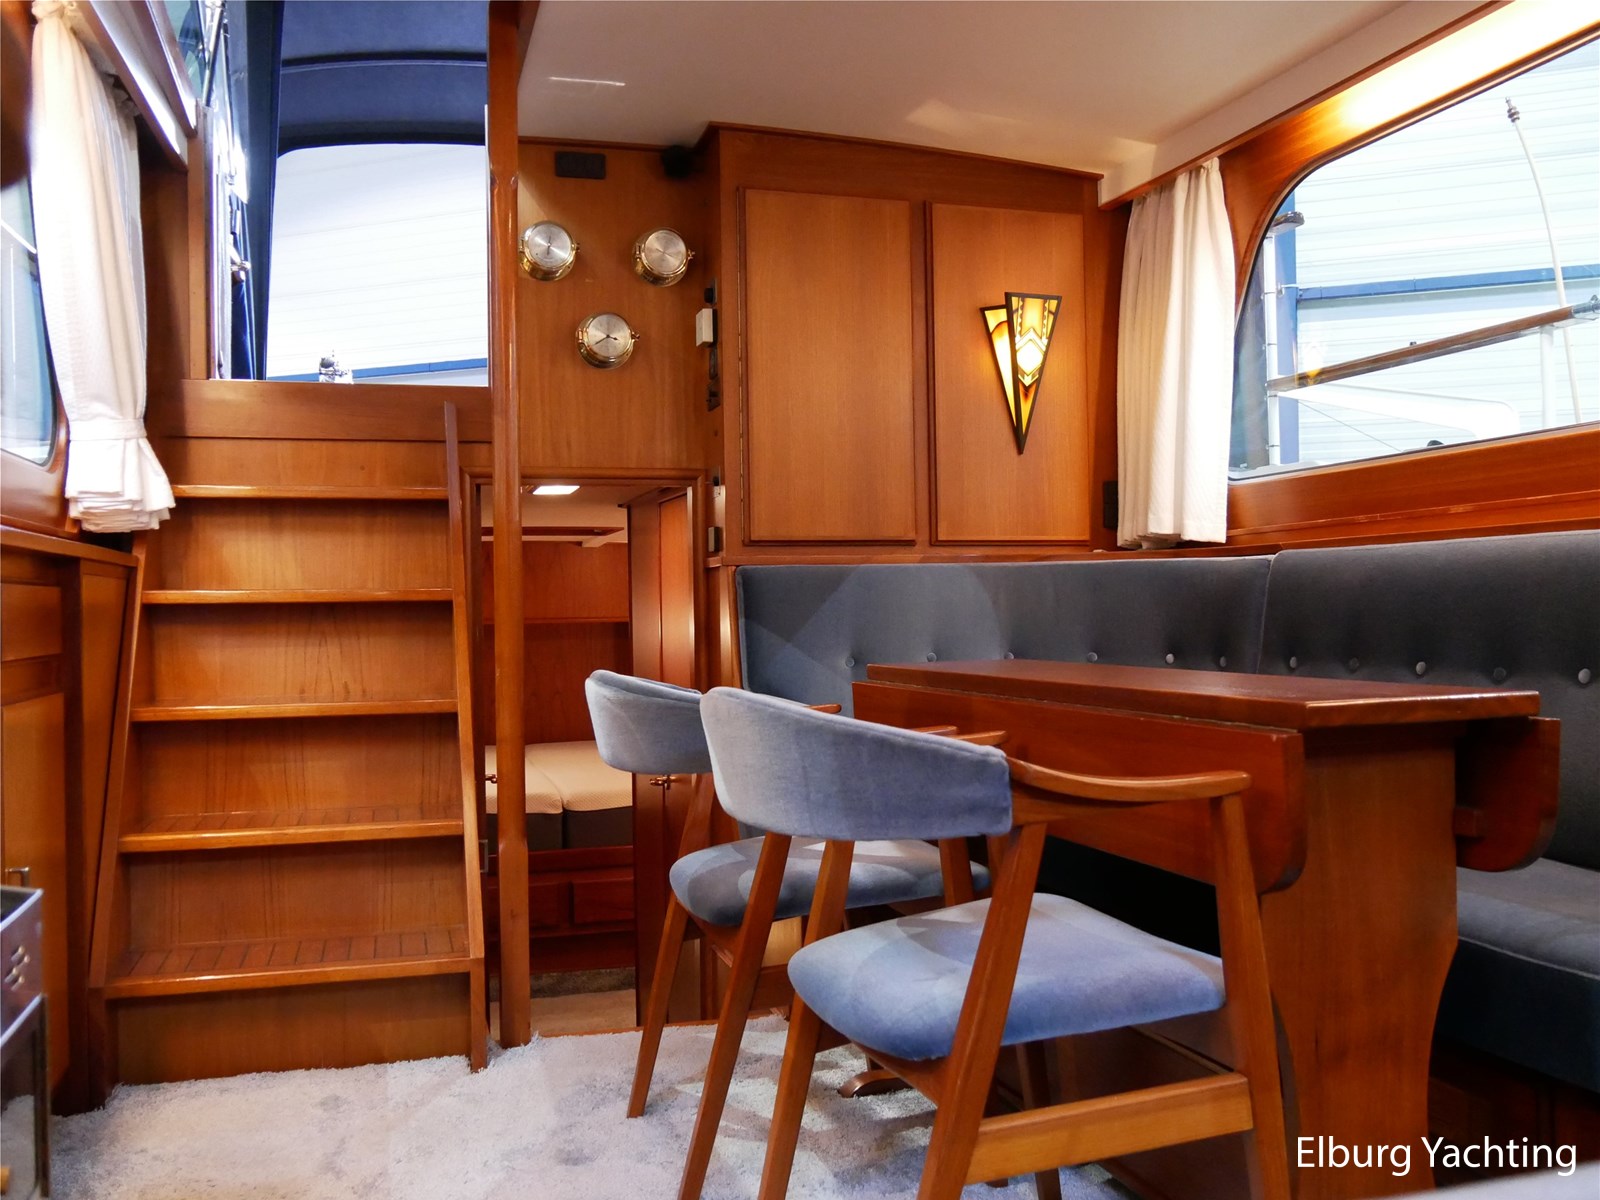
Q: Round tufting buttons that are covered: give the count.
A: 11